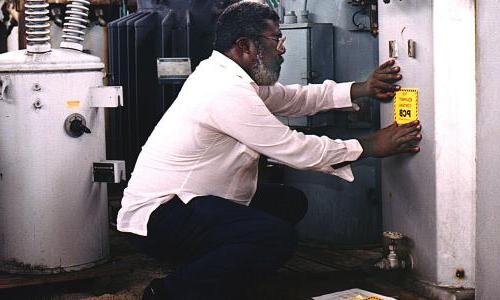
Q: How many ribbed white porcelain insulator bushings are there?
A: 2